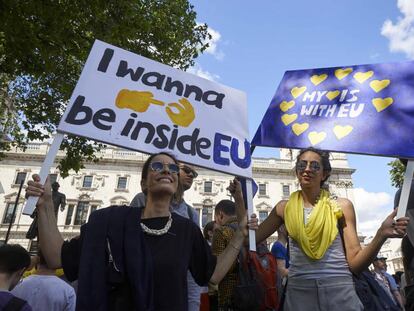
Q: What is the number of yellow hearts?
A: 12